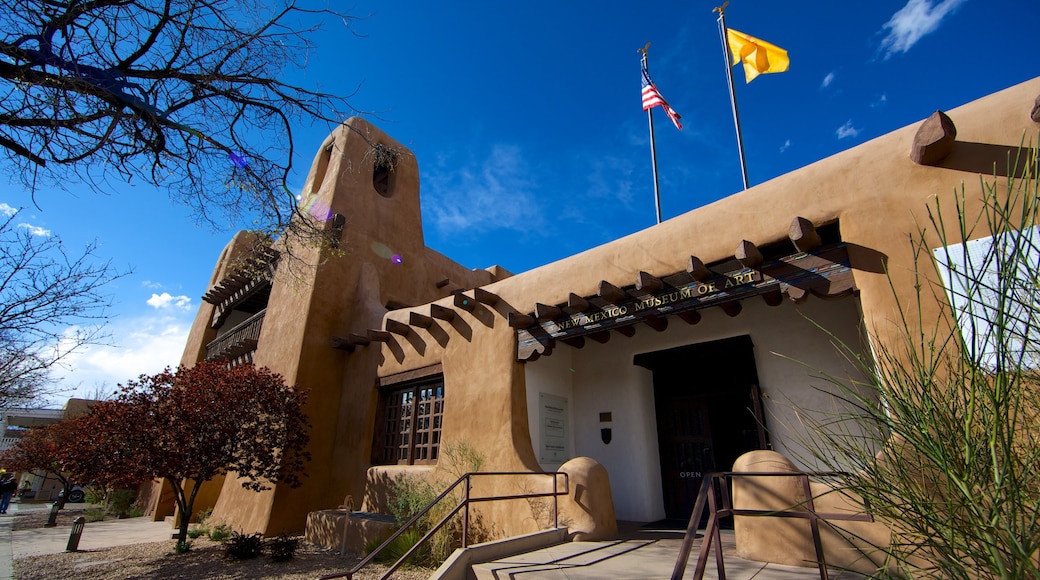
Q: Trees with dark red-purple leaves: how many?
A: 2